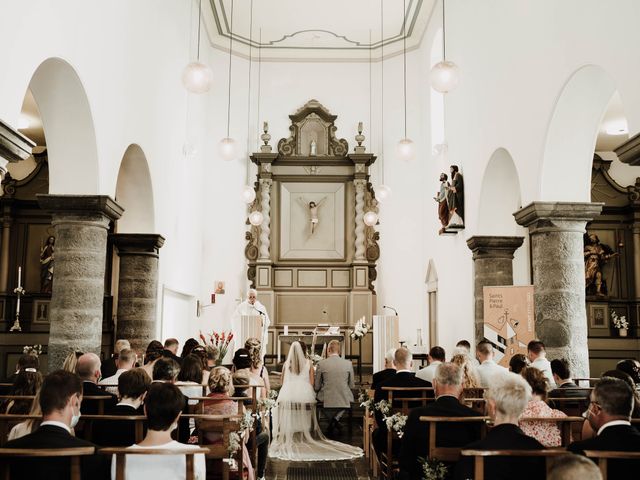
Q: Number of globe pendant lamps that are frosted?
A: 8